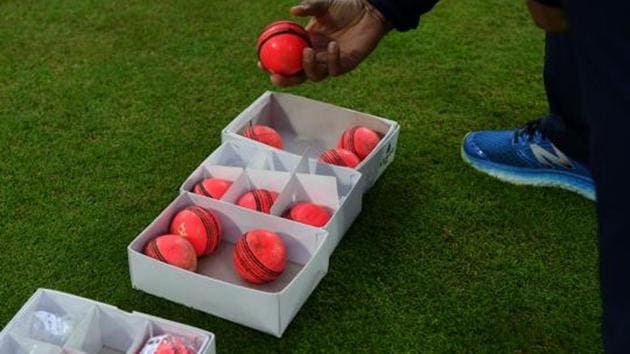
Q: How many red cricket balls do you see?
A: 11